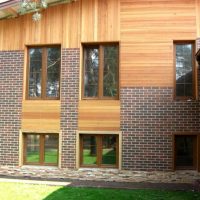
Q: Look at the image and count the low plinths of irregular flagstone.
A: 1